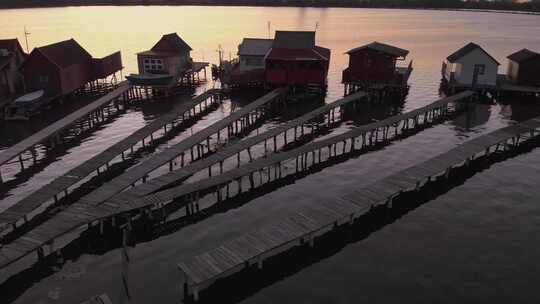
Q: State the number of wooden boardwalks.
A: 6